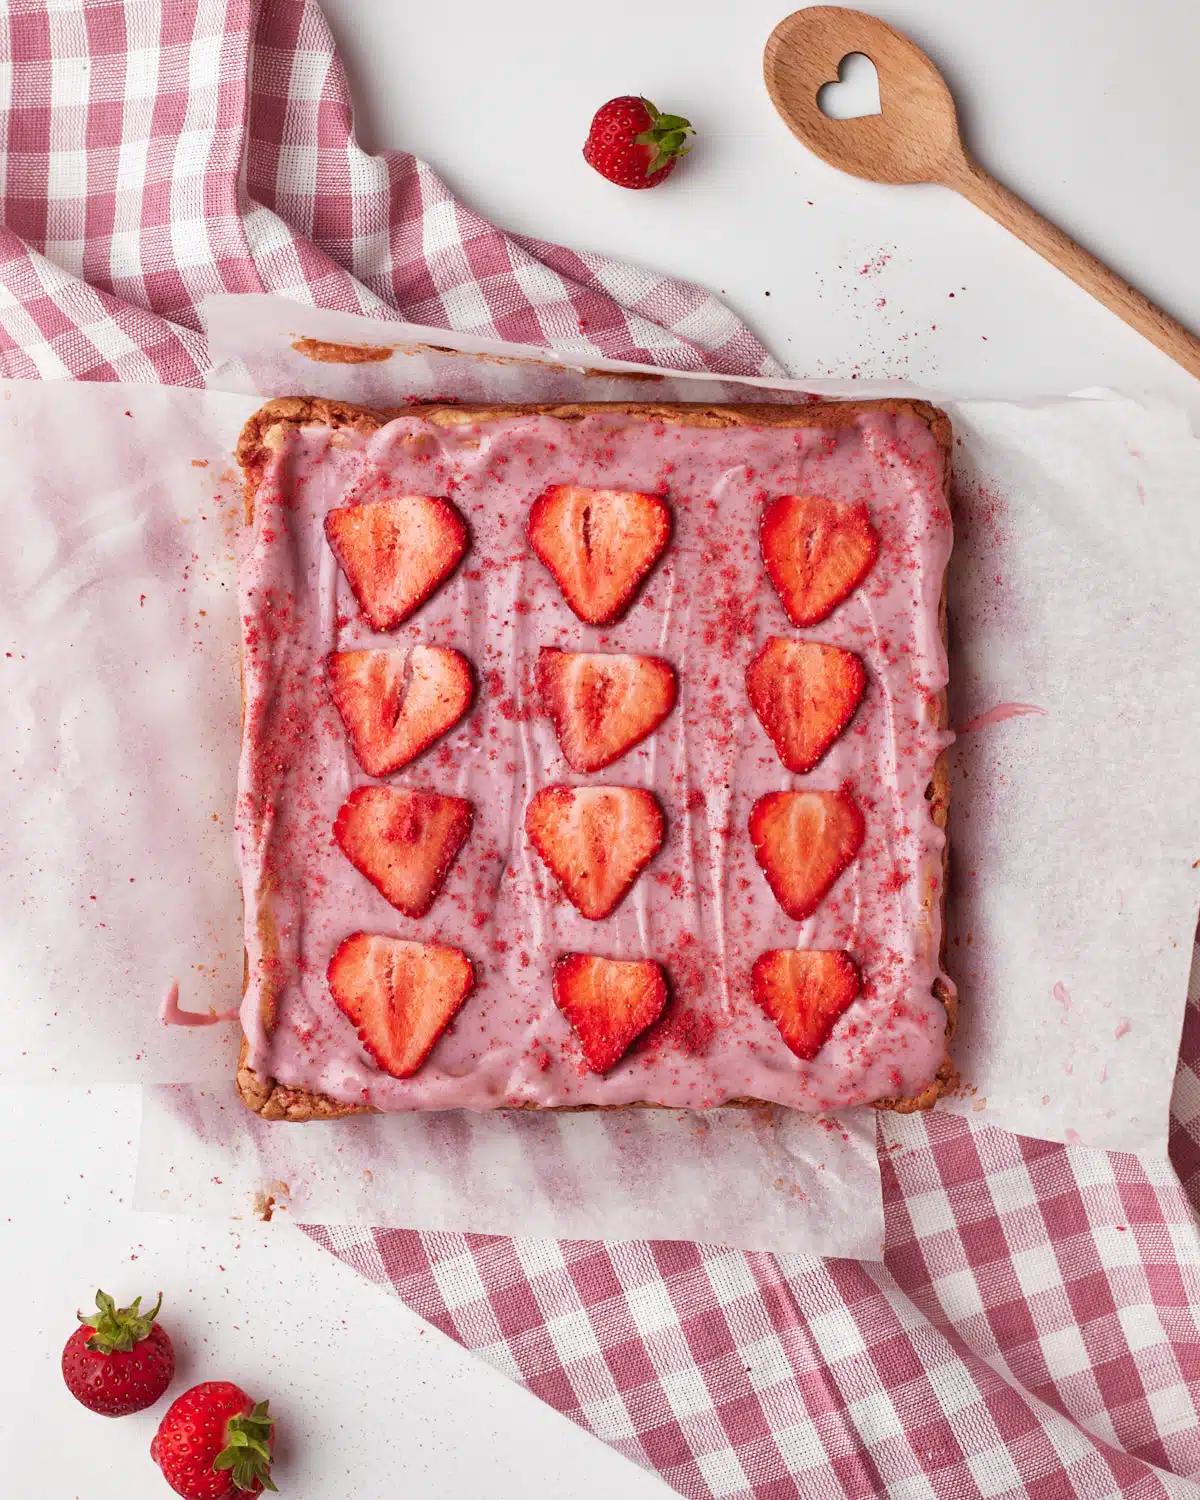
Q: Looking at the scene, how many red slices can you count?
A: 12